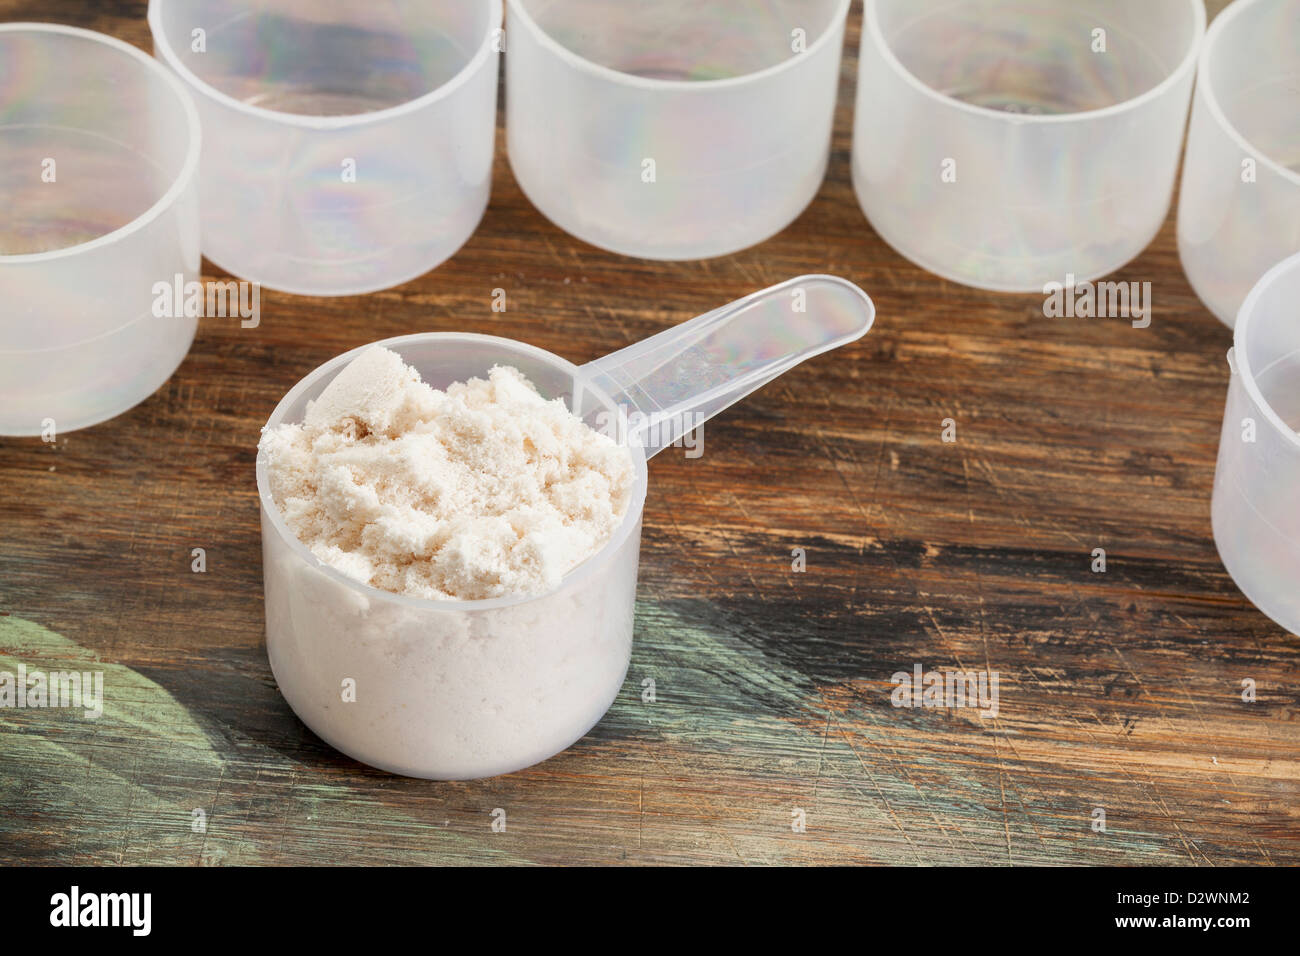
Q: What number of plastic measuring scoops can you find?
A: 7